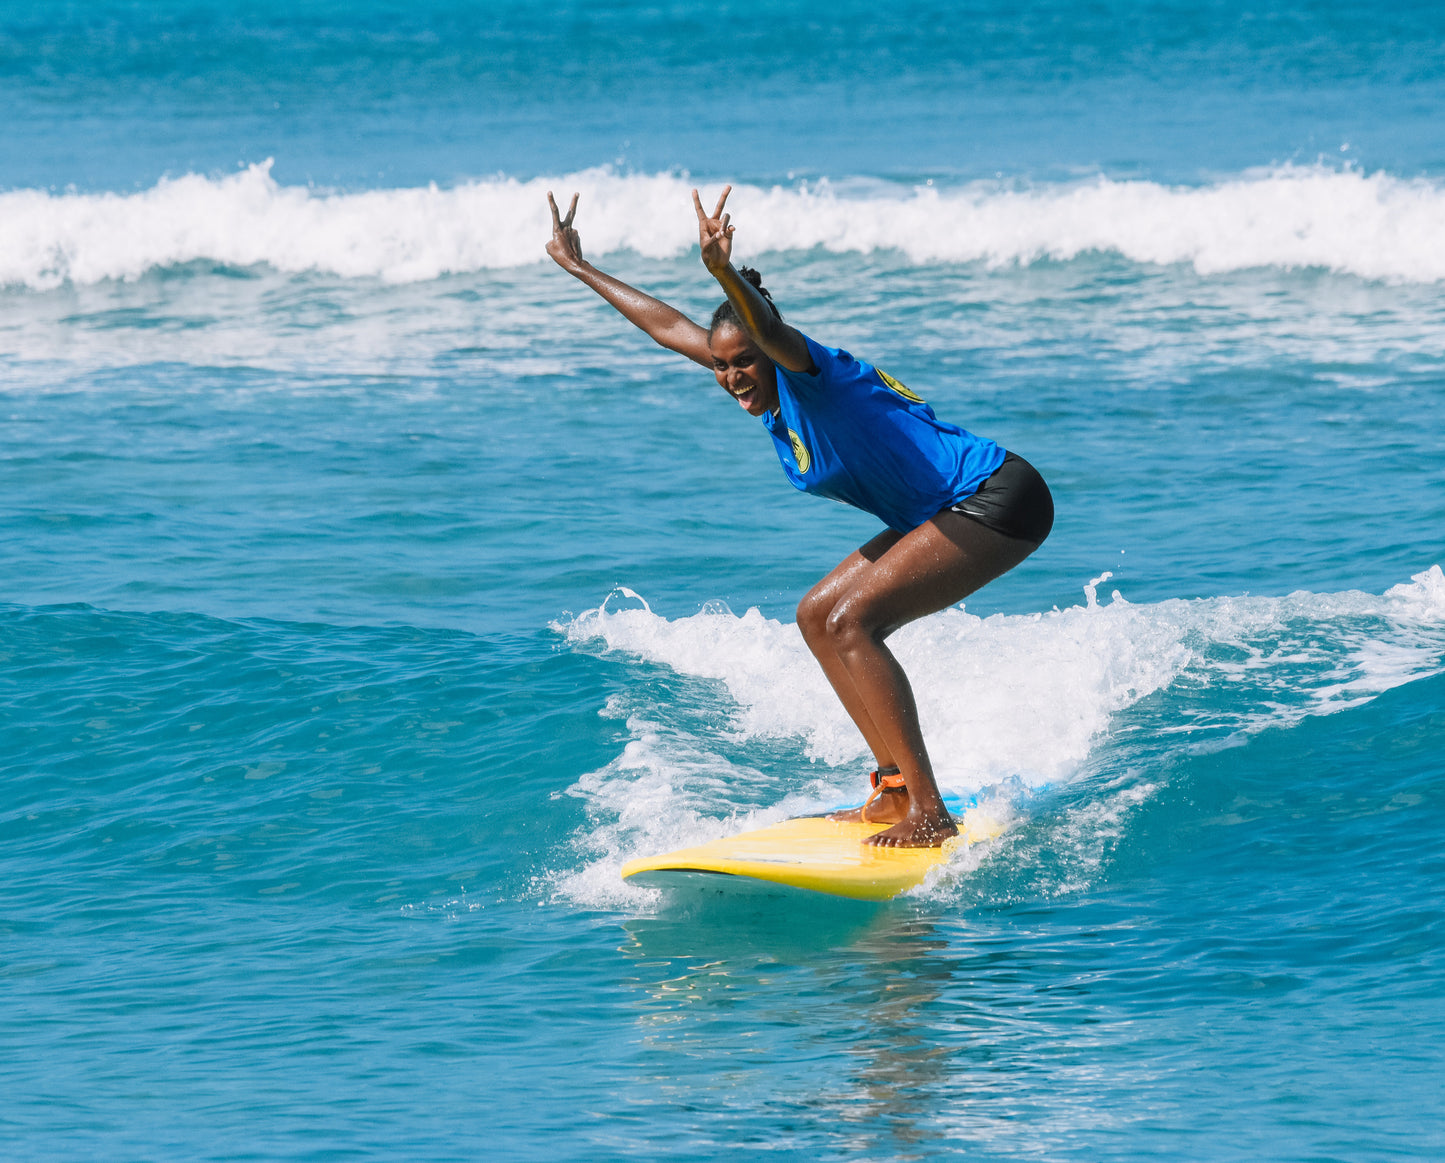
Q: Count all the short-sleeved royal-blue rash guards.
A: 1